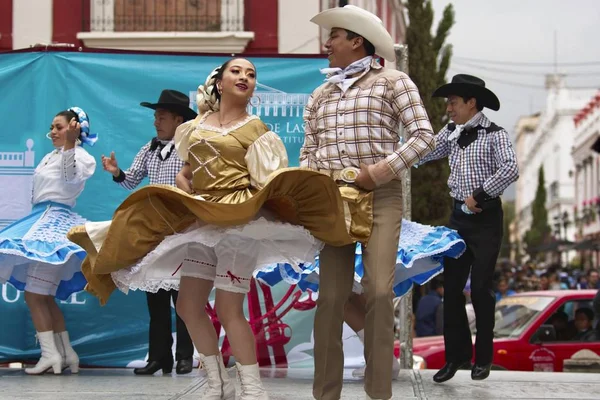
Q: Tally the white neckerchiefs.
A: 3